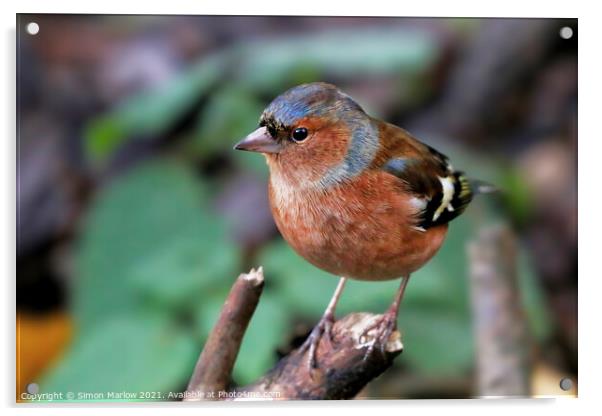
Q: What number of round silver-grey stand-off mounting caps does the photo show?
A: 4